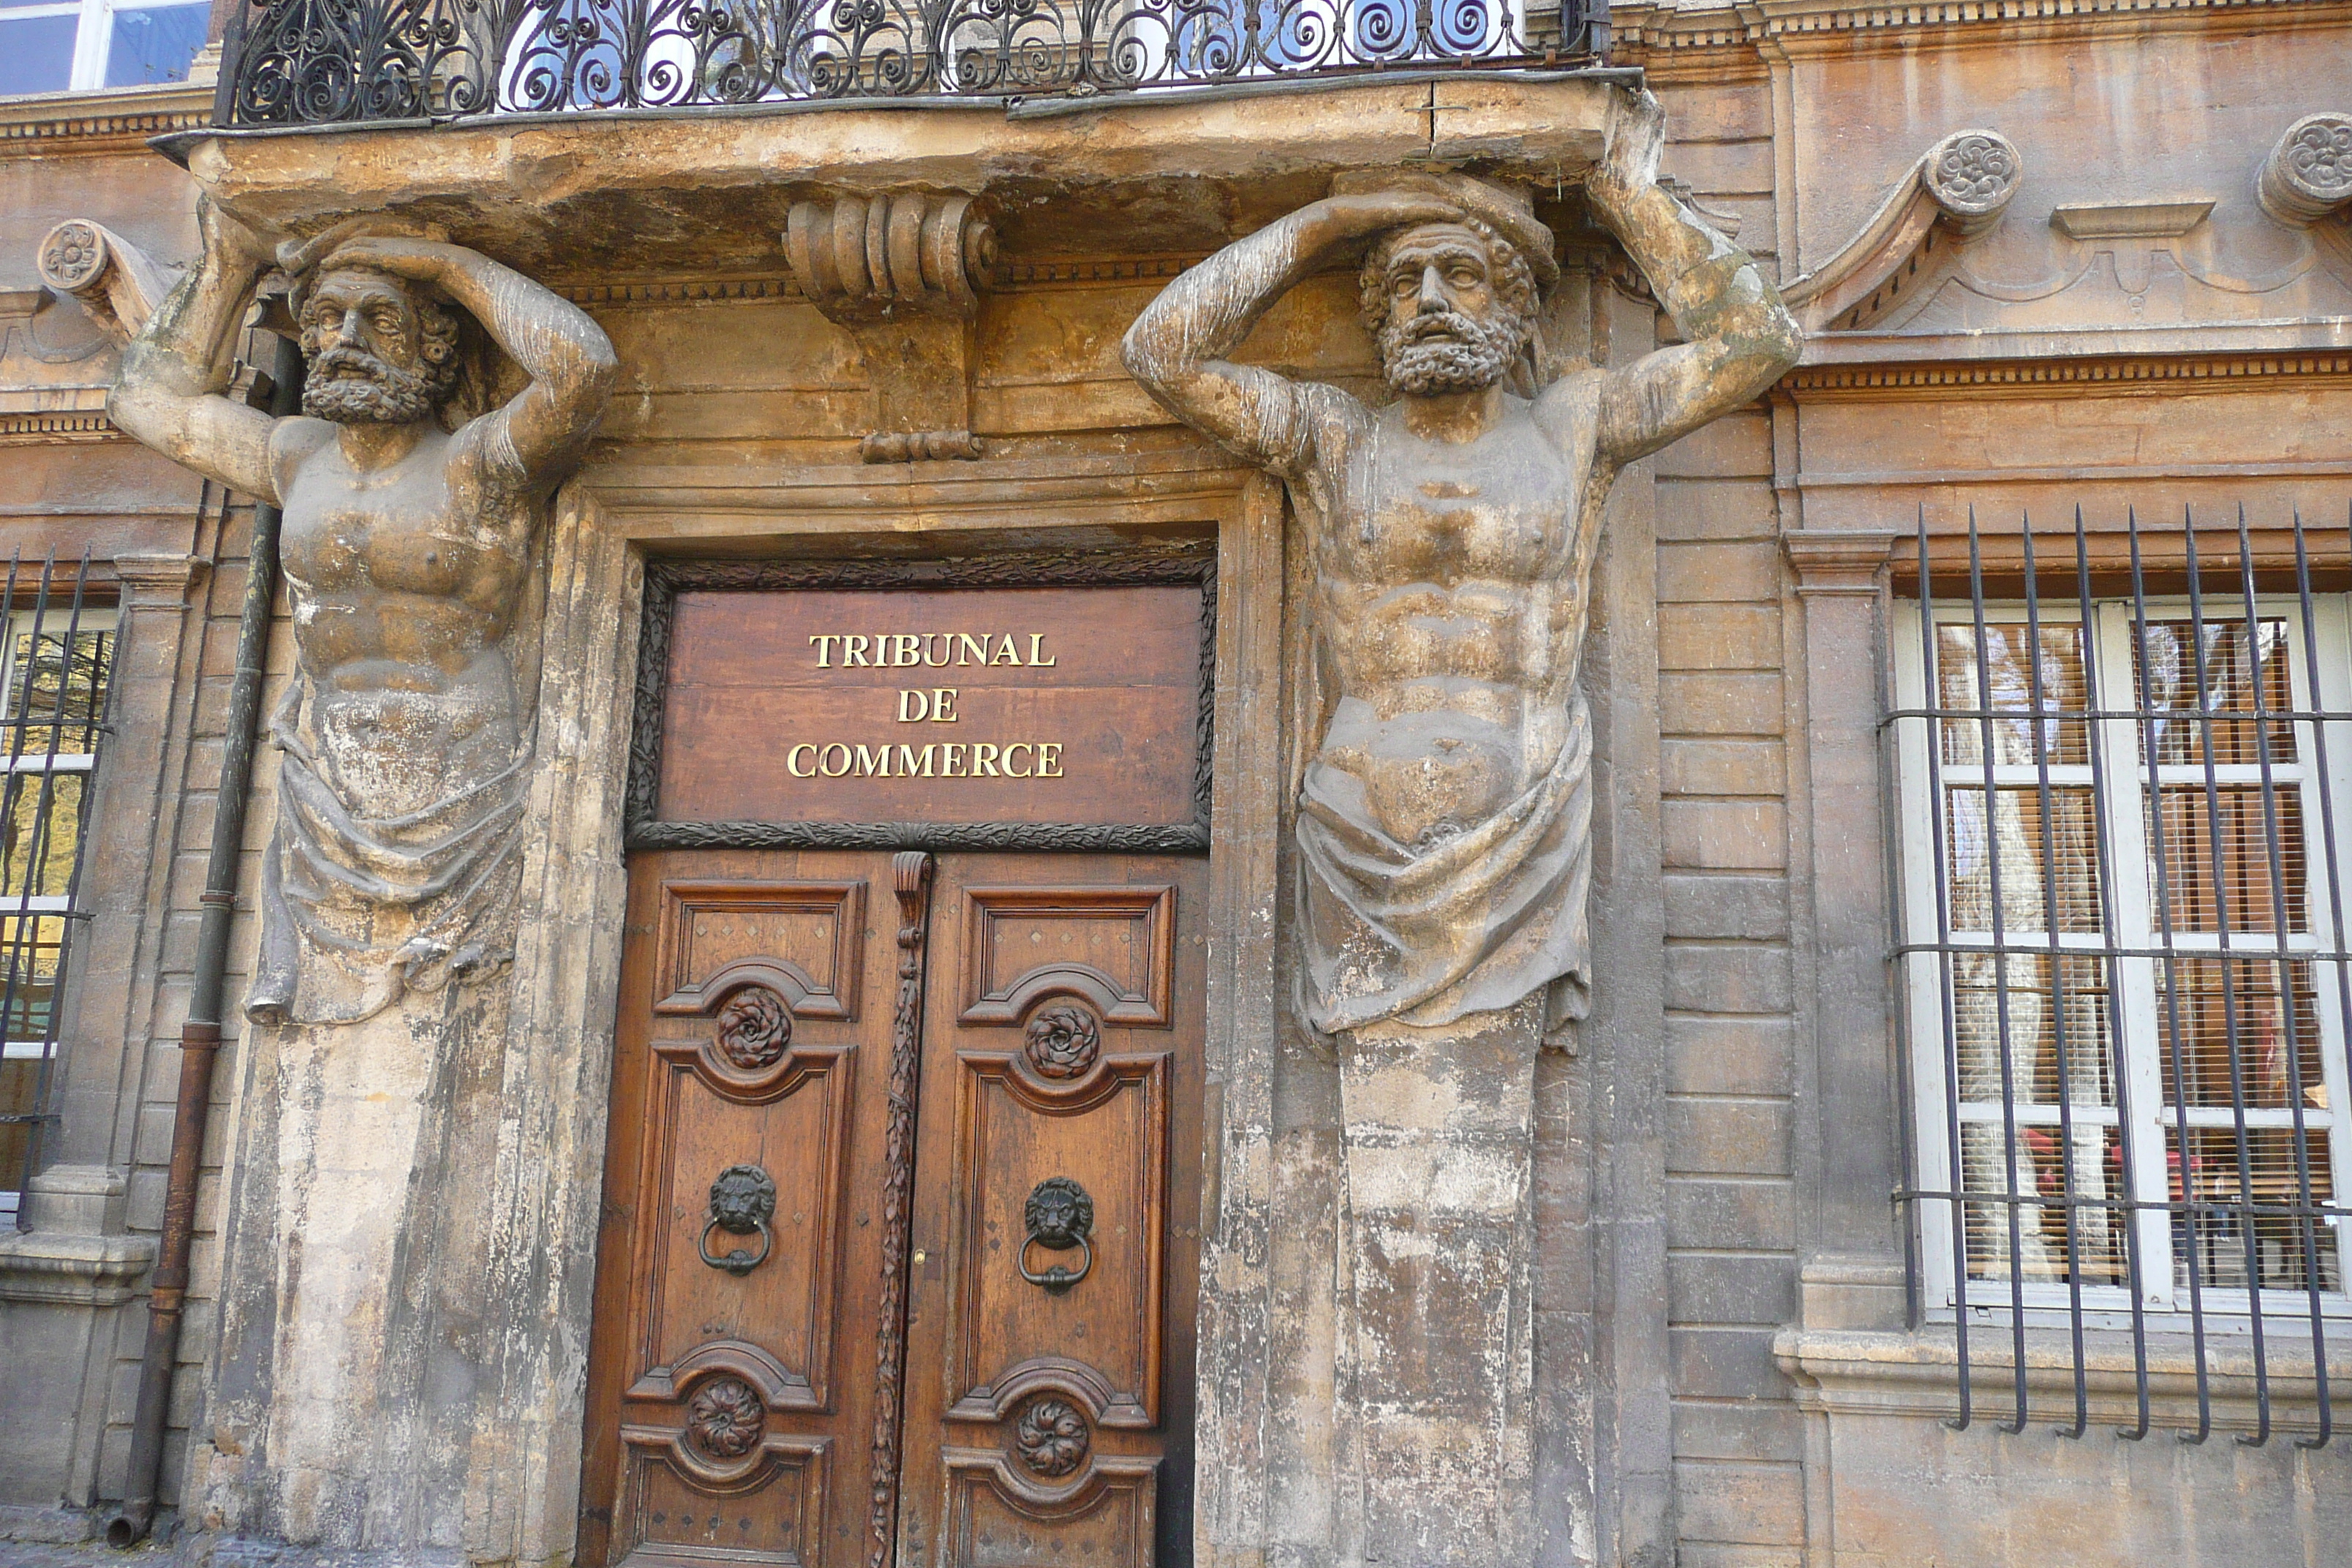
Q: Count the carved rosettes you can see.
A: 7